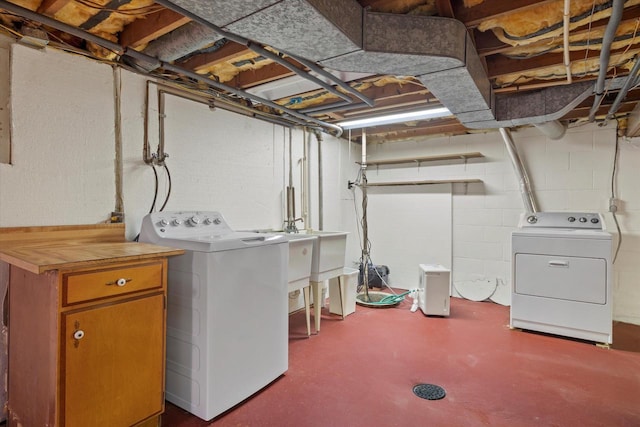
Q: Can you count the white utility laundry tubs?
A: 2